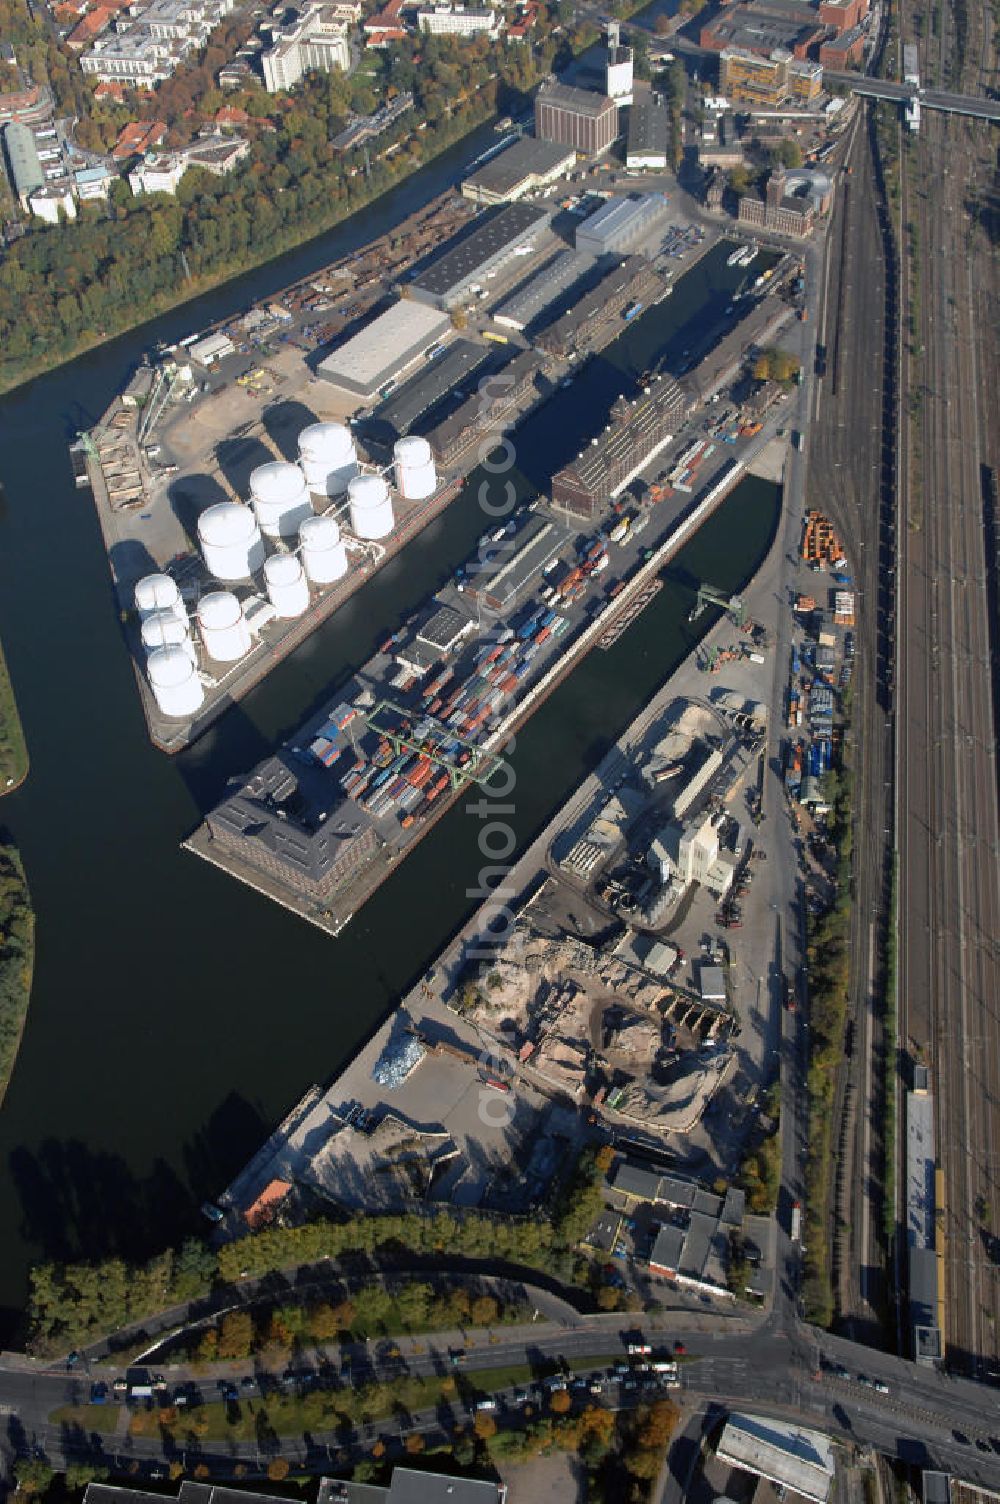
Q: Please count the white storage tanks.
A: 11